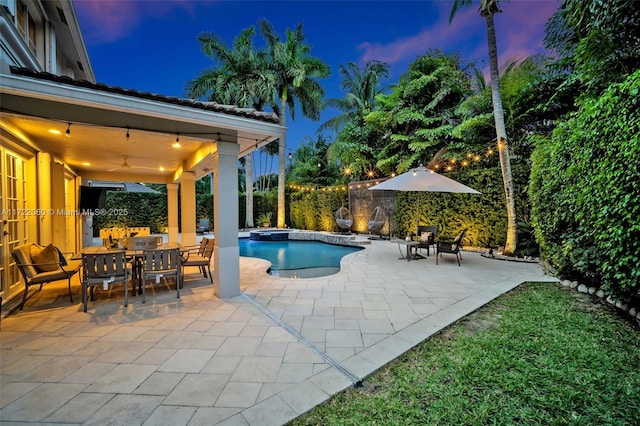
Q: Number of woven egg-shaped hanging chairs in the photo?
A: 2